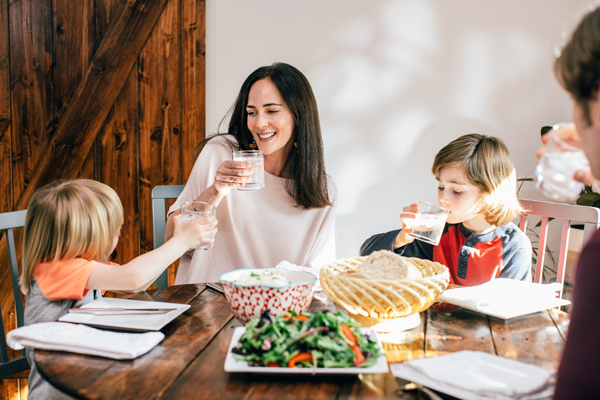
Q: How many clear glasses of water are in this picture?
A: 4